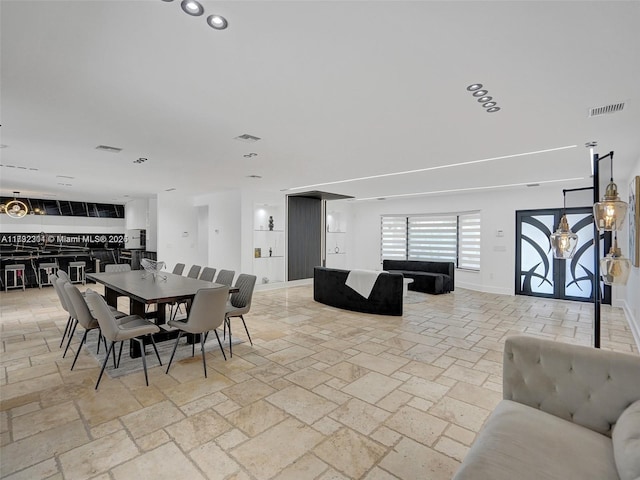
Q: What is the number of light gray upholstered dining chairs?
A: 12